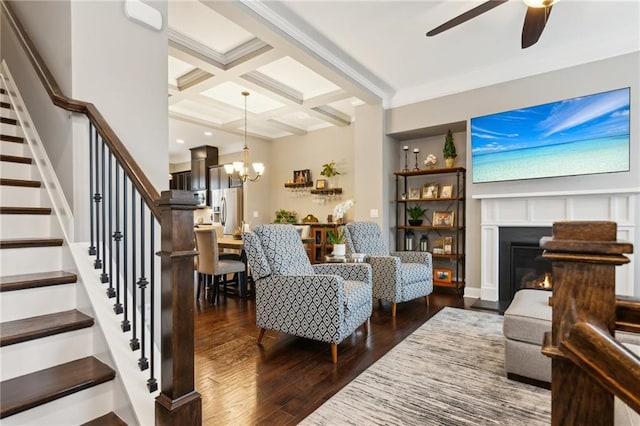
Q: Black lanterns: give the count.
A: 2